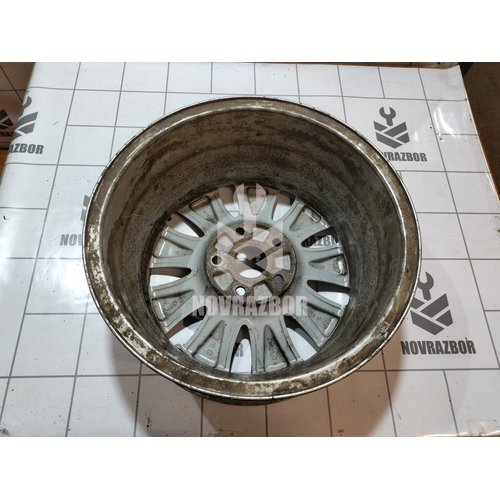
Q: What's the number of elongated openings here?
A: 9